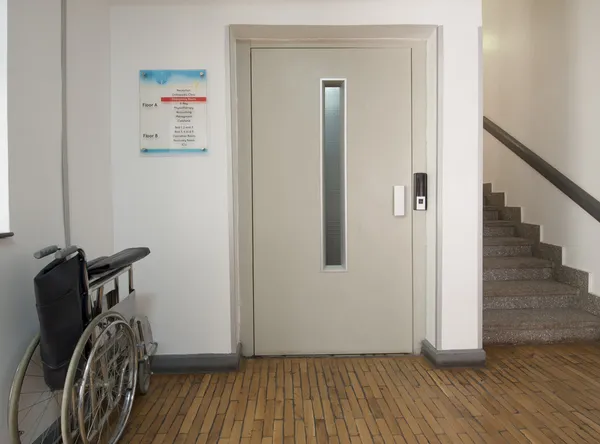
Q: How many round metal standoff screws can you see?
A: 4